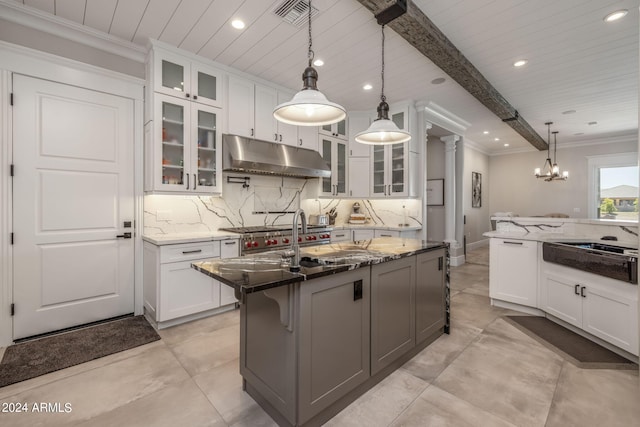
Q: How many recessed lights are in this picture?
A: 8